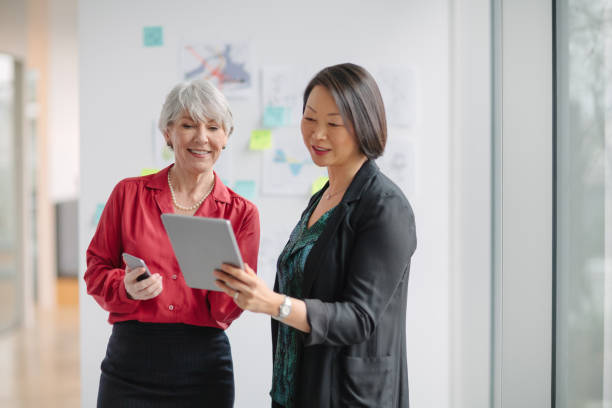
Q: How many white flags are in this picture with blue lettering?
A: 0